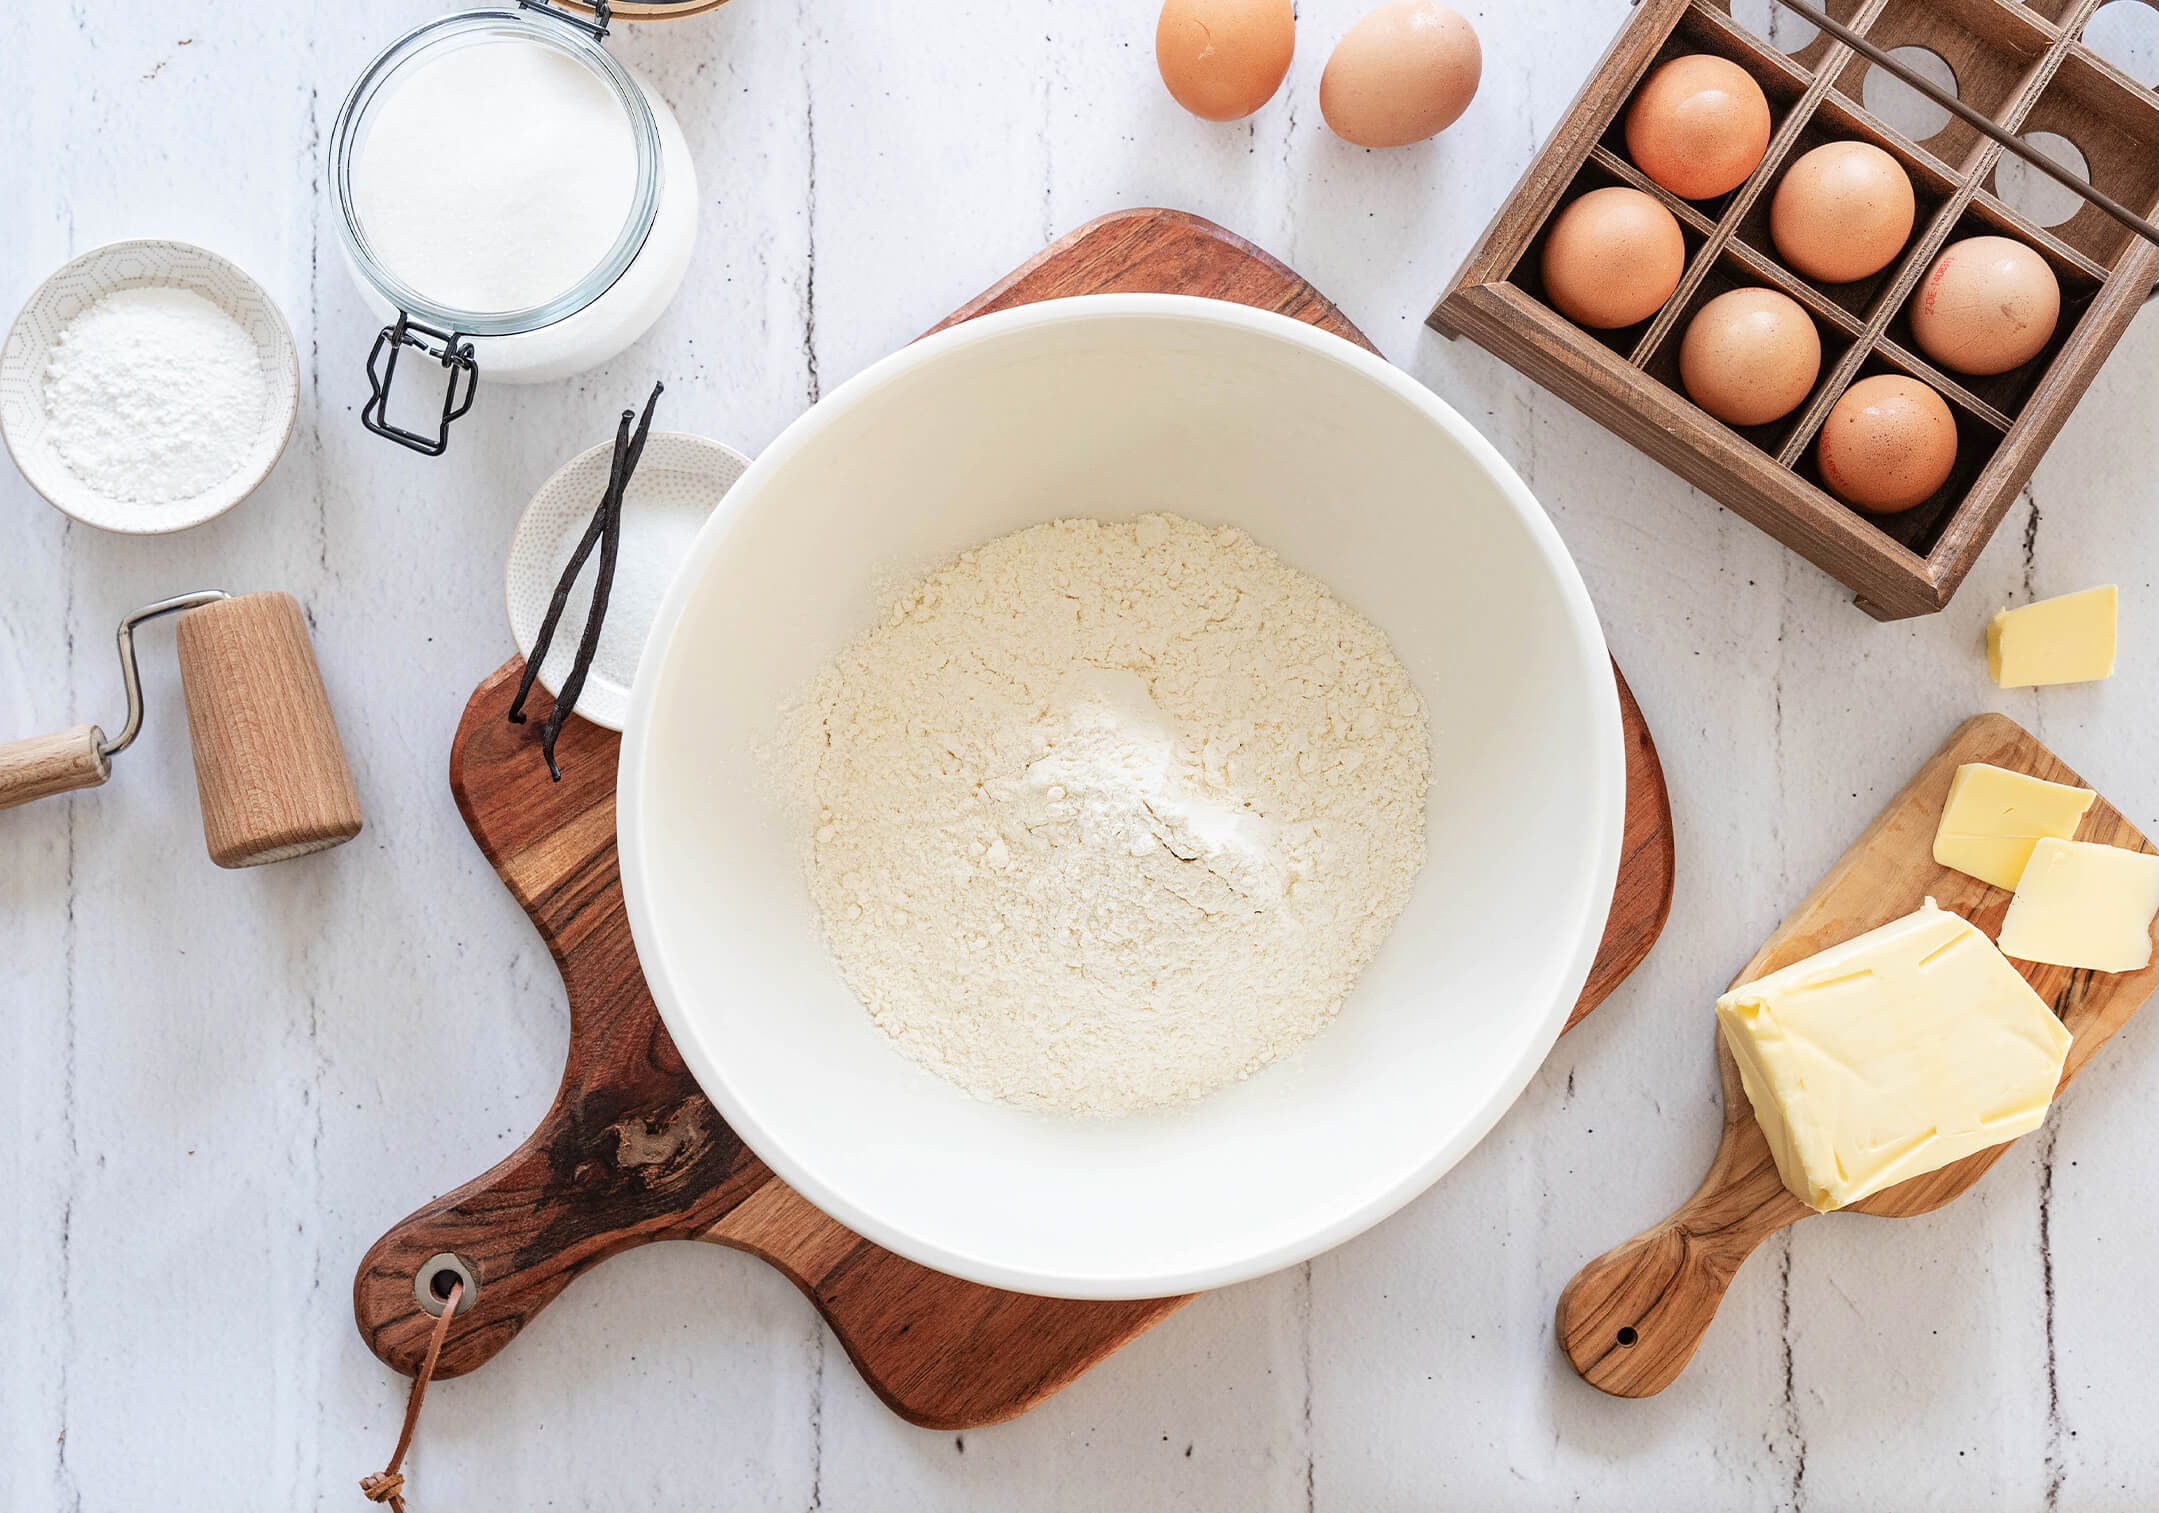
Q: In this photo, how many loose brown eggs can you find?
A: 2